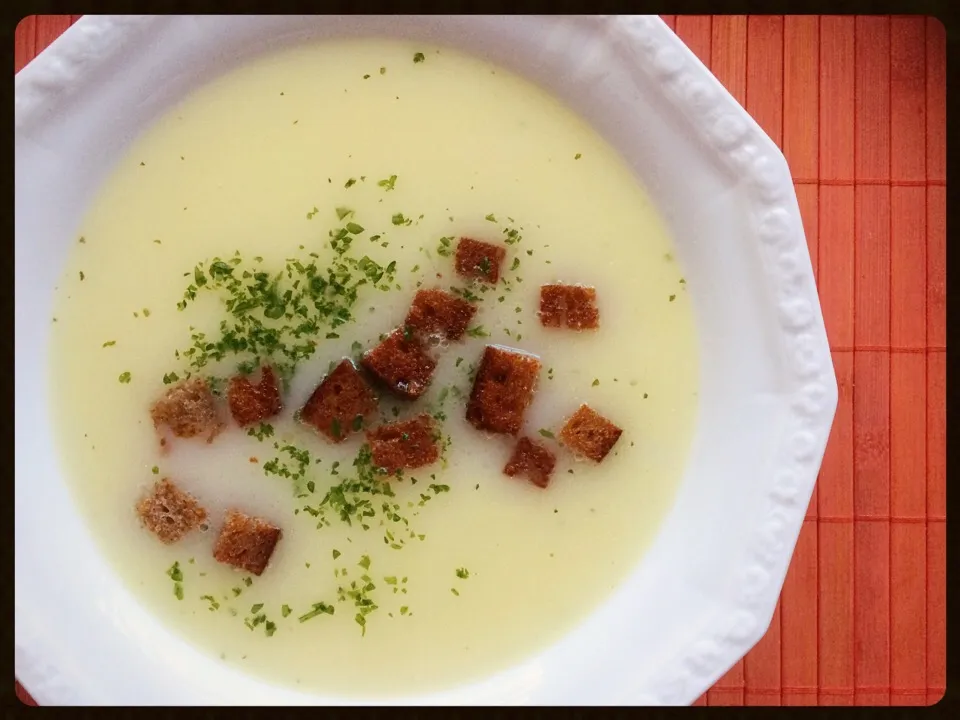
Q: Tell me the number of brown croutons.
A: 13